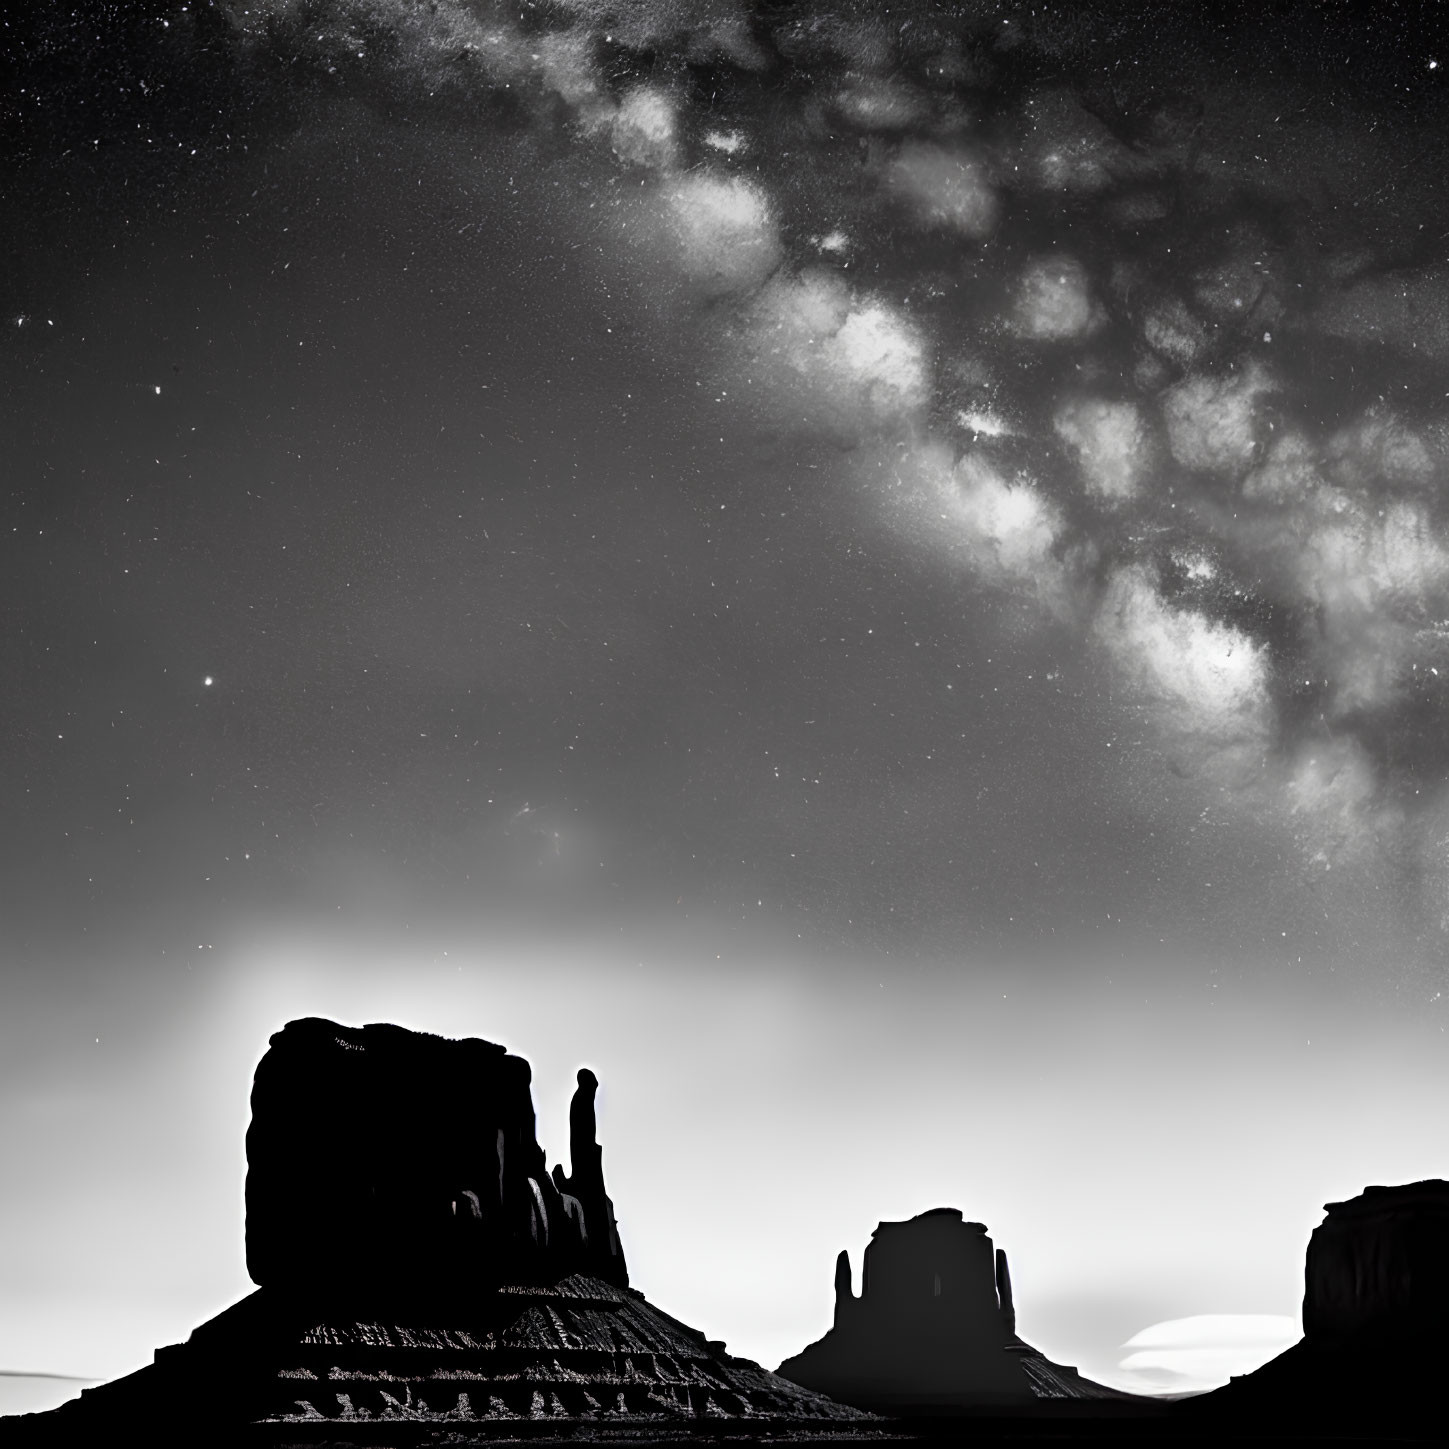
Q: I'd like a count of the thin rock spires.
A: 3